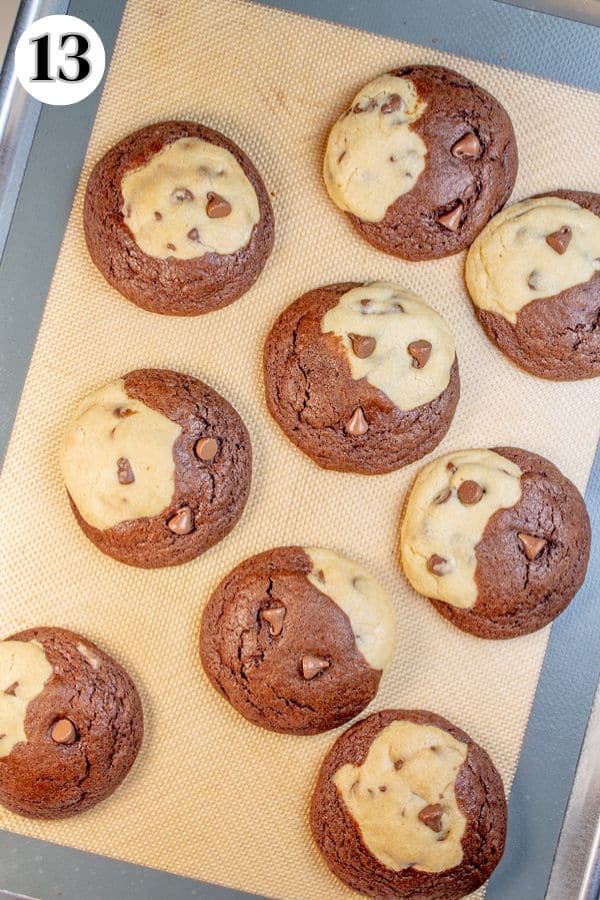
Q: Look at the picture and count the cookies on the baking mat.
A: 9